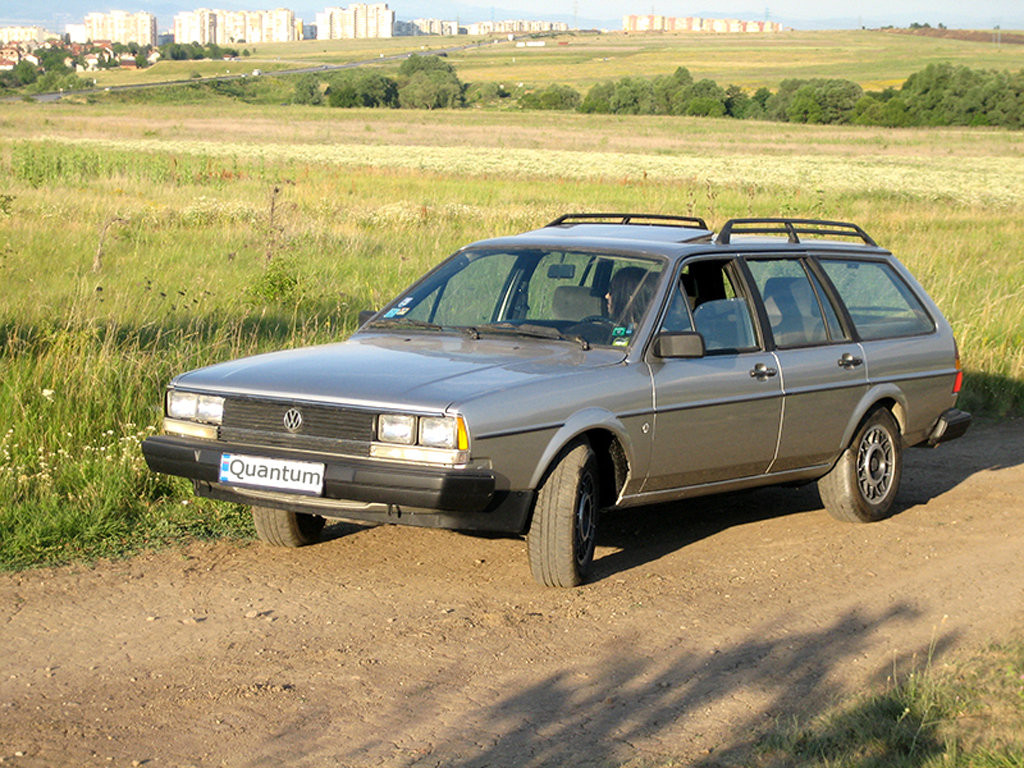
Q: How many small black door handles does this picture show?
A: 2